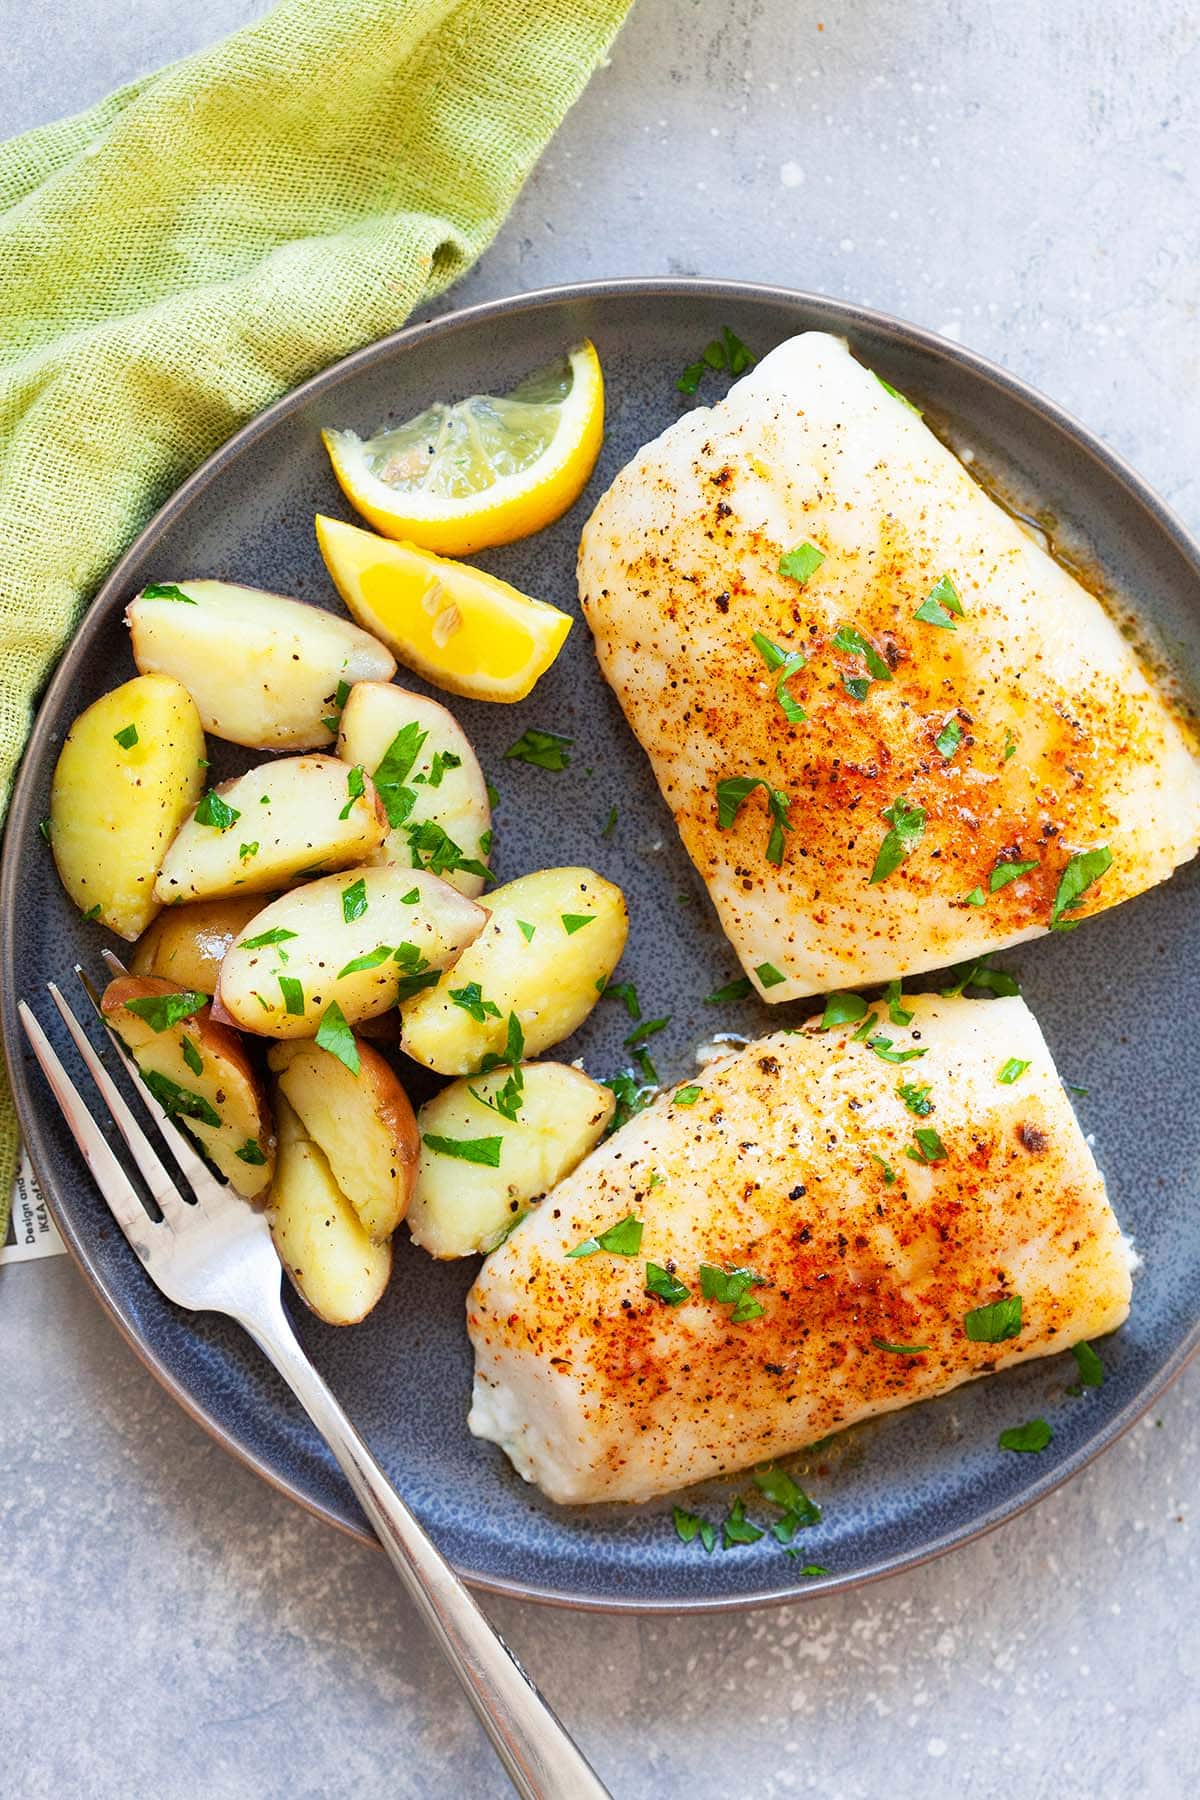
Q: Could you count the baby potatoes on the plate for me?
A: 11